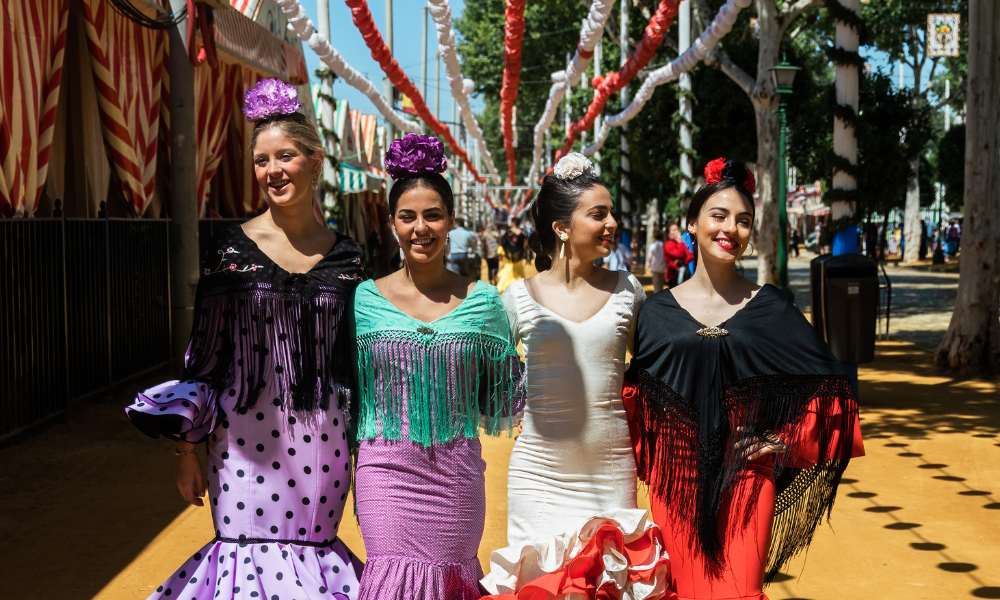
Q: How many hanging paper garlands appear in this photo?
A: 7